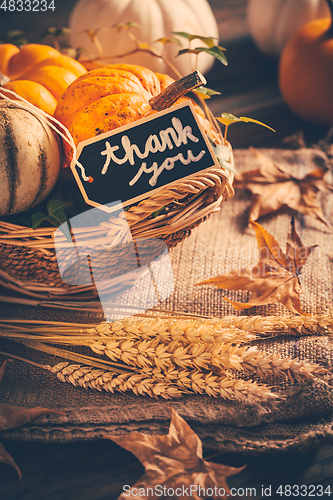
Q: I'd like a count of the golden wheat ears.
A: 5